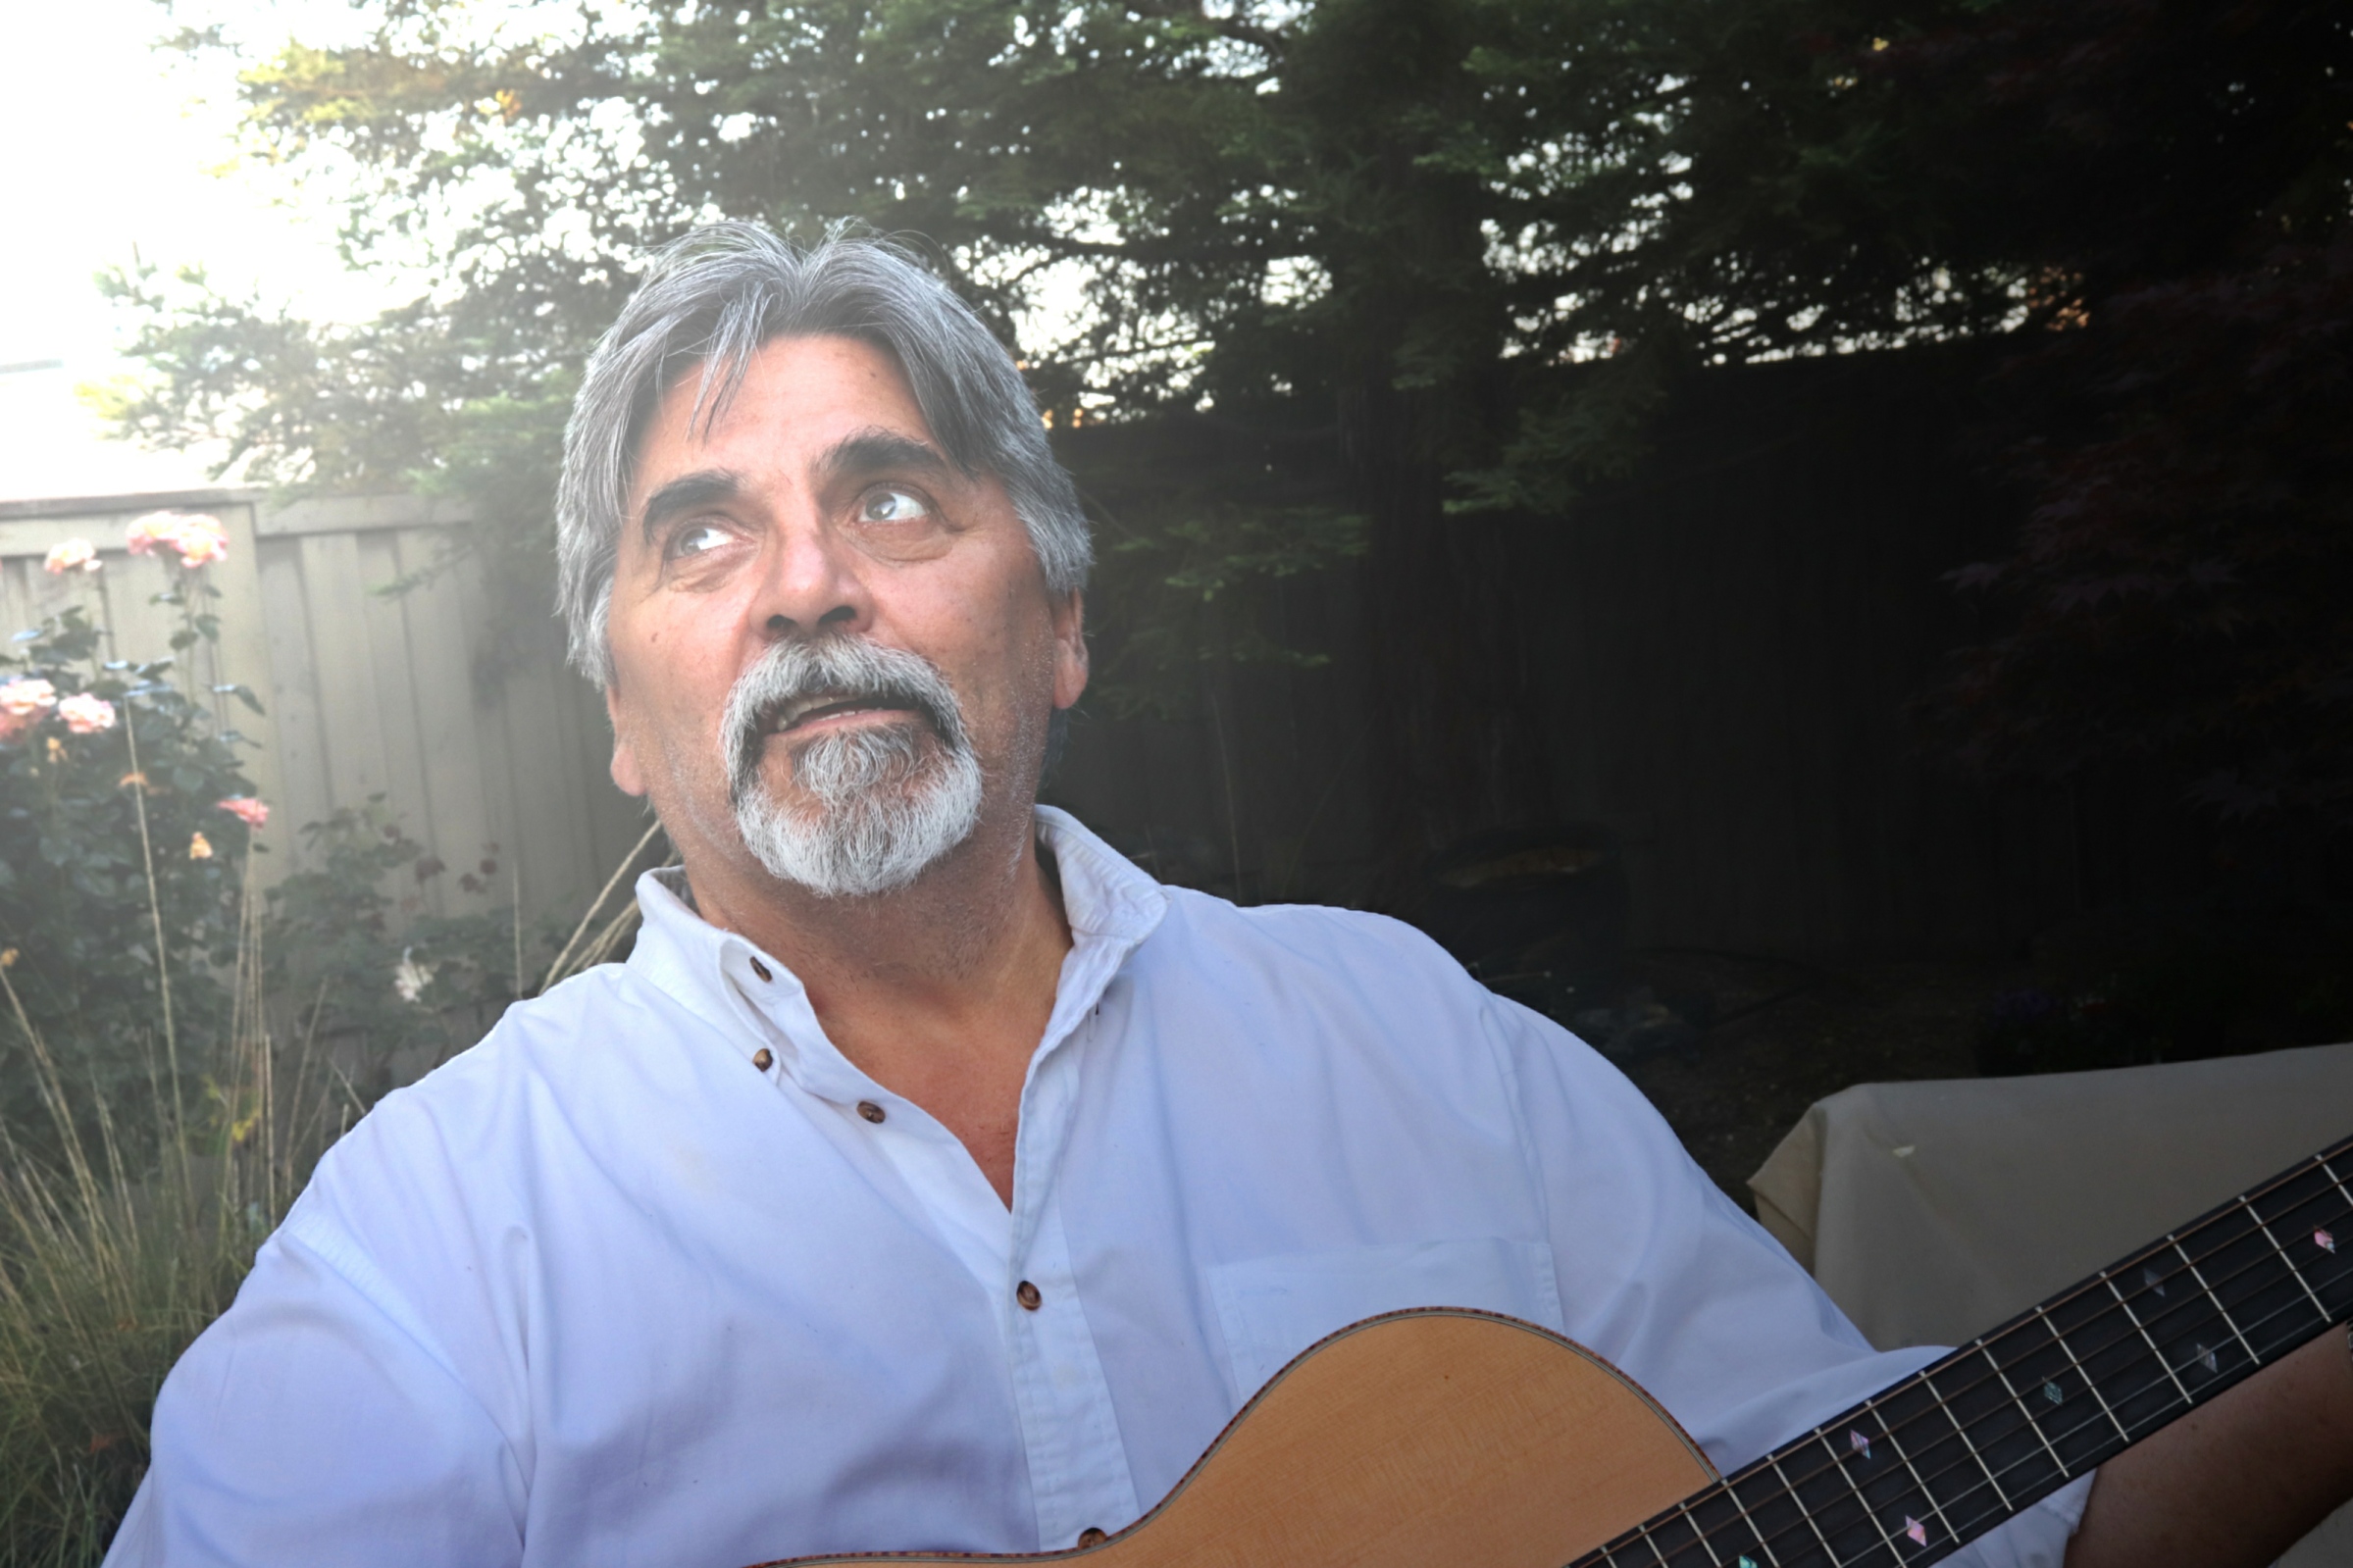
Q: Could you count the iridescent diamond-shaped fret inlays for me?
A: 7